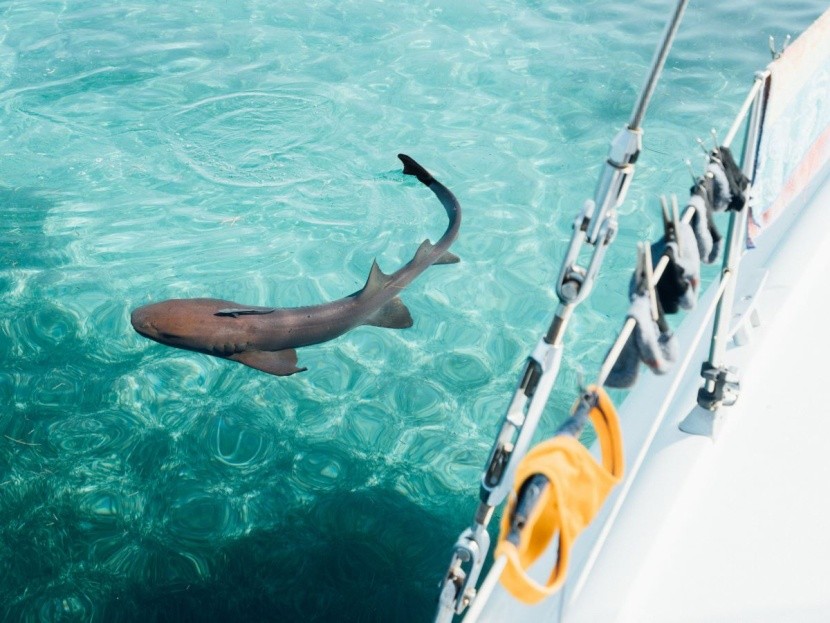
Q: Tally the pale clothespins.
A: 2